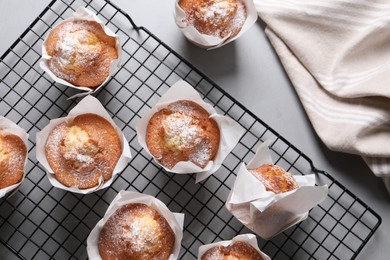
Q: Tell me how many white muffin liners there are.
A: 8